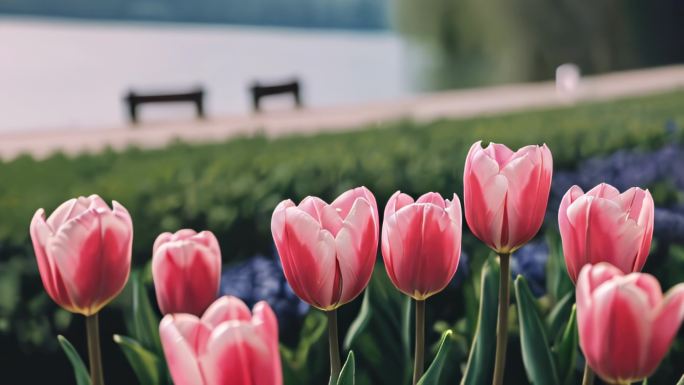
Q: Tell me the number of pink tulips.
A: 8